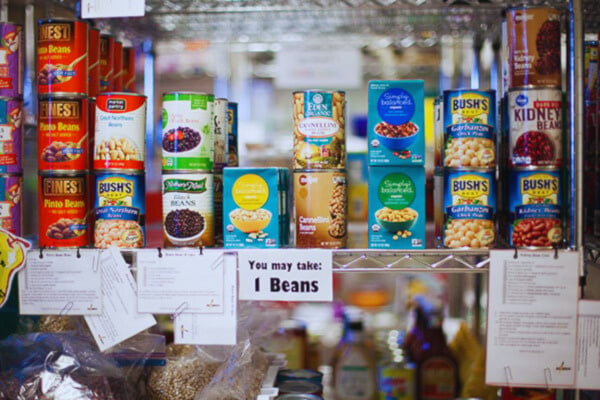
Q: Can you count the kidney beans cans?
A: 3